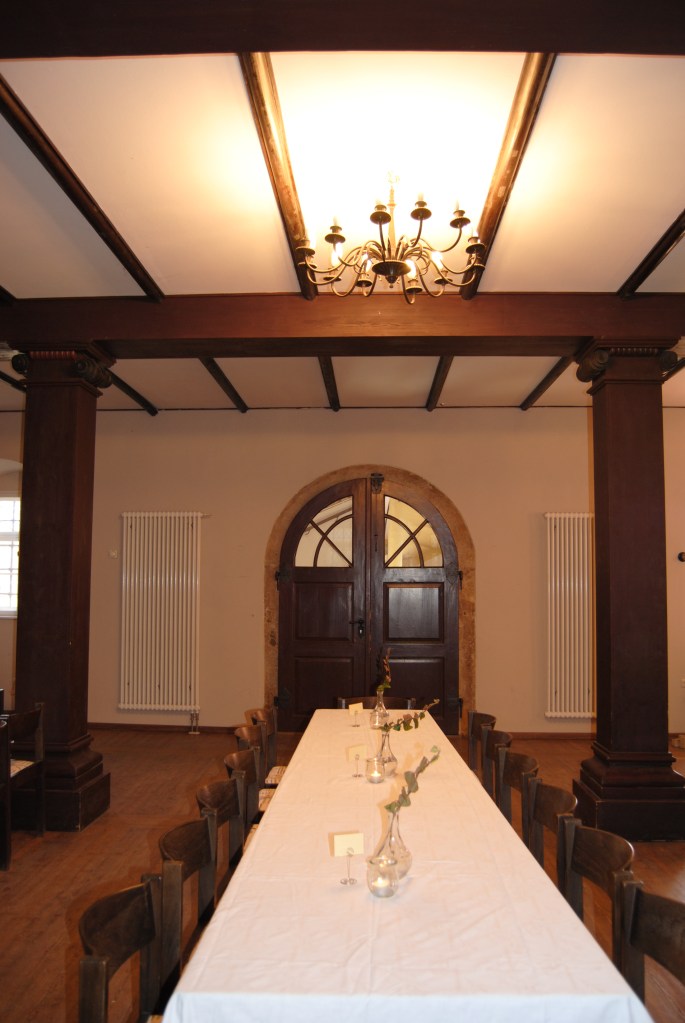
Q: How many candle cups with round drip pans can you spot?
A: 12